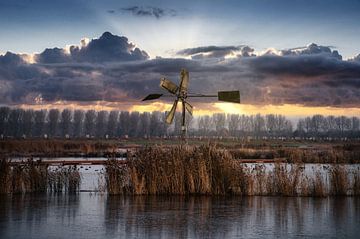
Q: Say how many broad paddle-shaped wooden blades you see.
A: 4